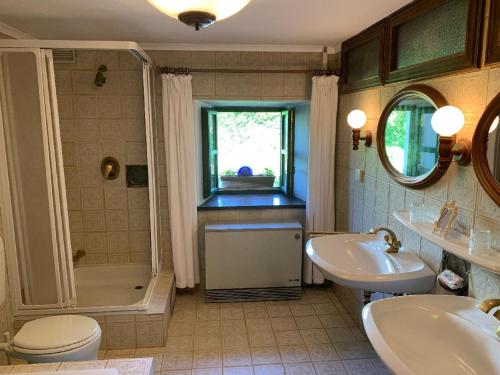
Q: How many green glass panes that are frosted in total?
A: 2